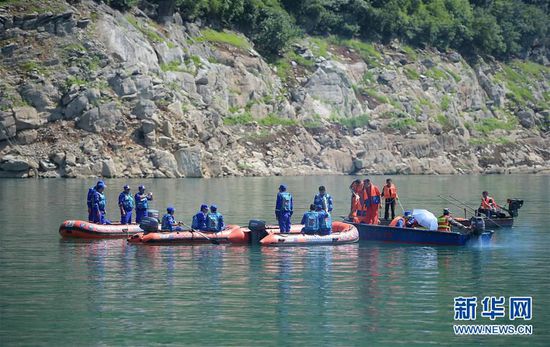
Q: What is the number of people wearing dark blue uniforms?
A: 11